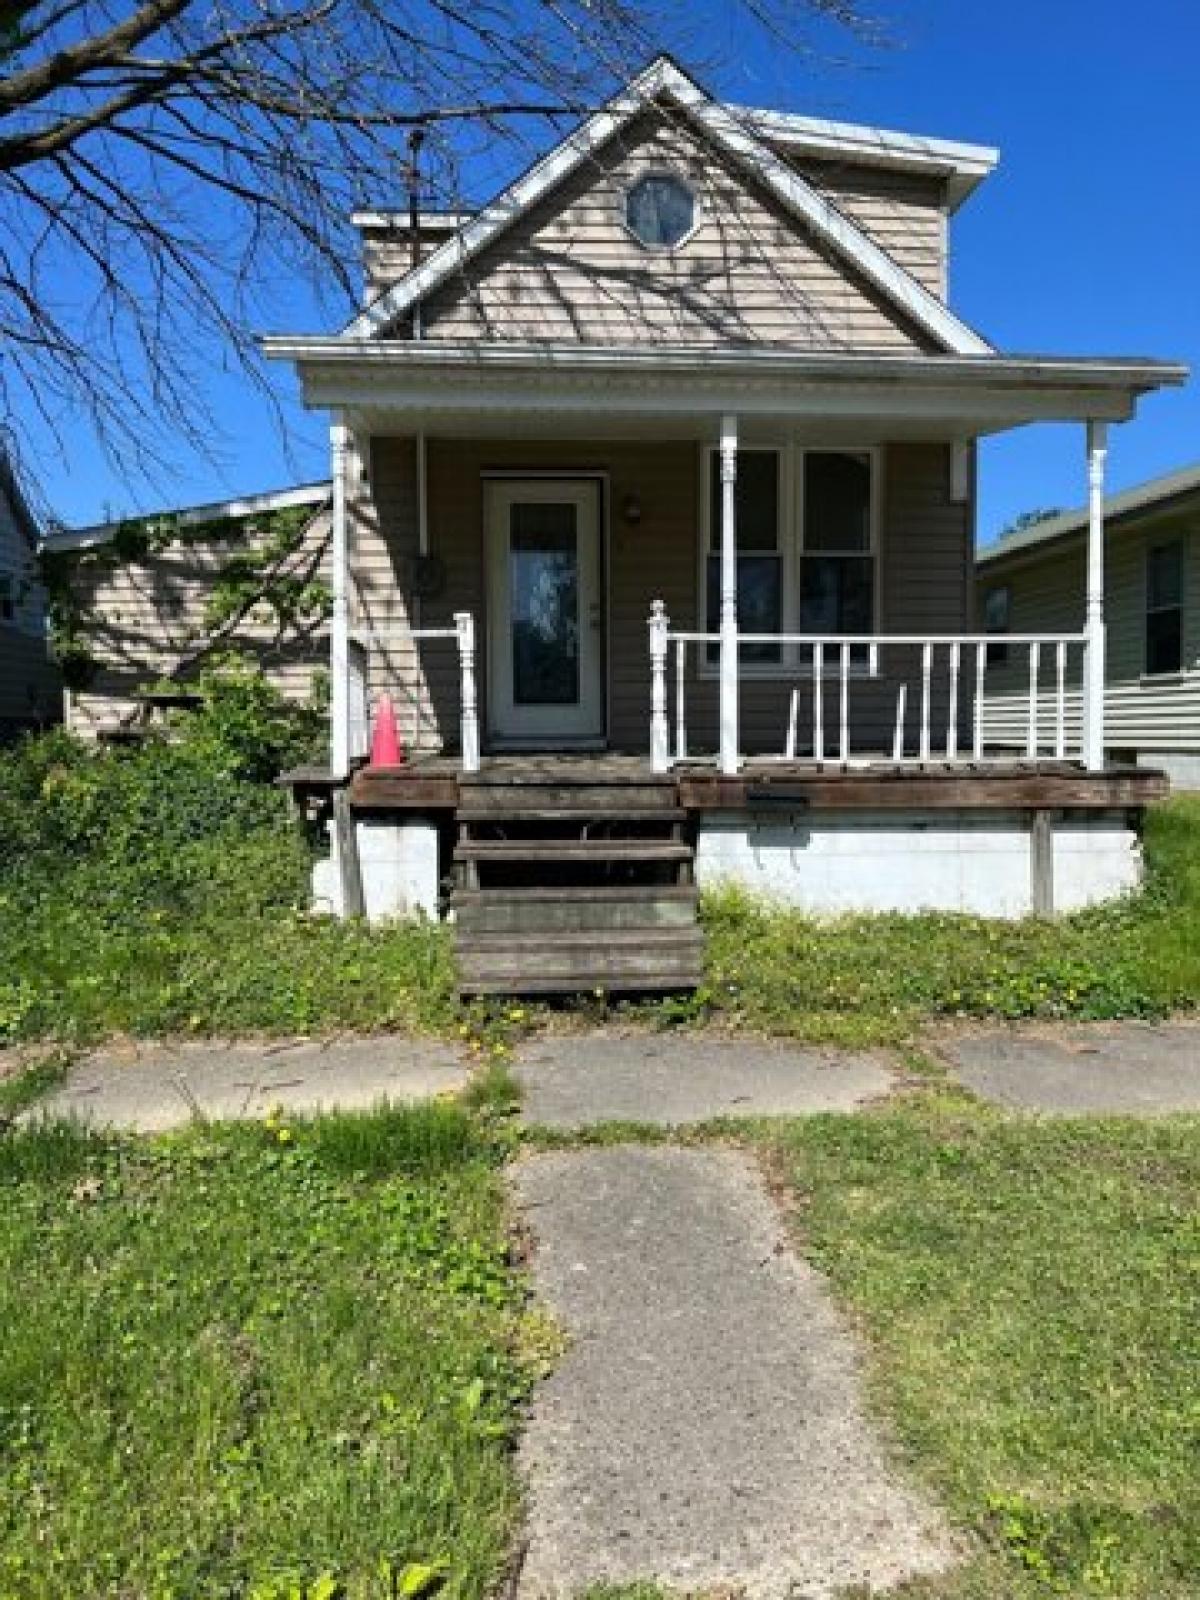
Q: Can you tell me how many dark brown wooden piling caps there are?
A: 0